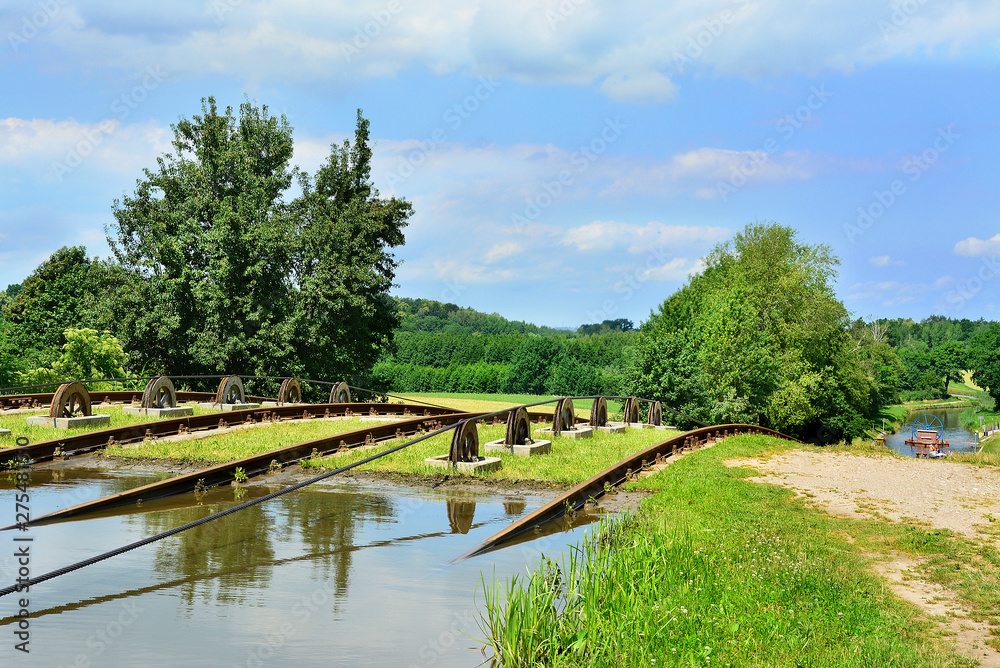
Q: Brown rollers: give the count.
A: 11